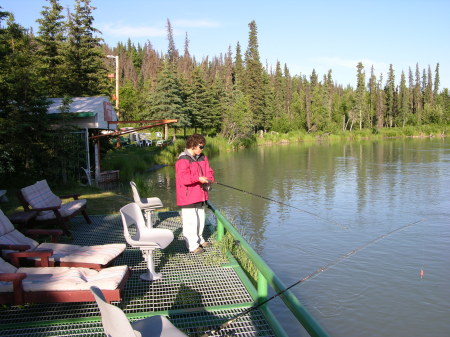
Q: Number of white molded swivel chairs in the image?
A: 3